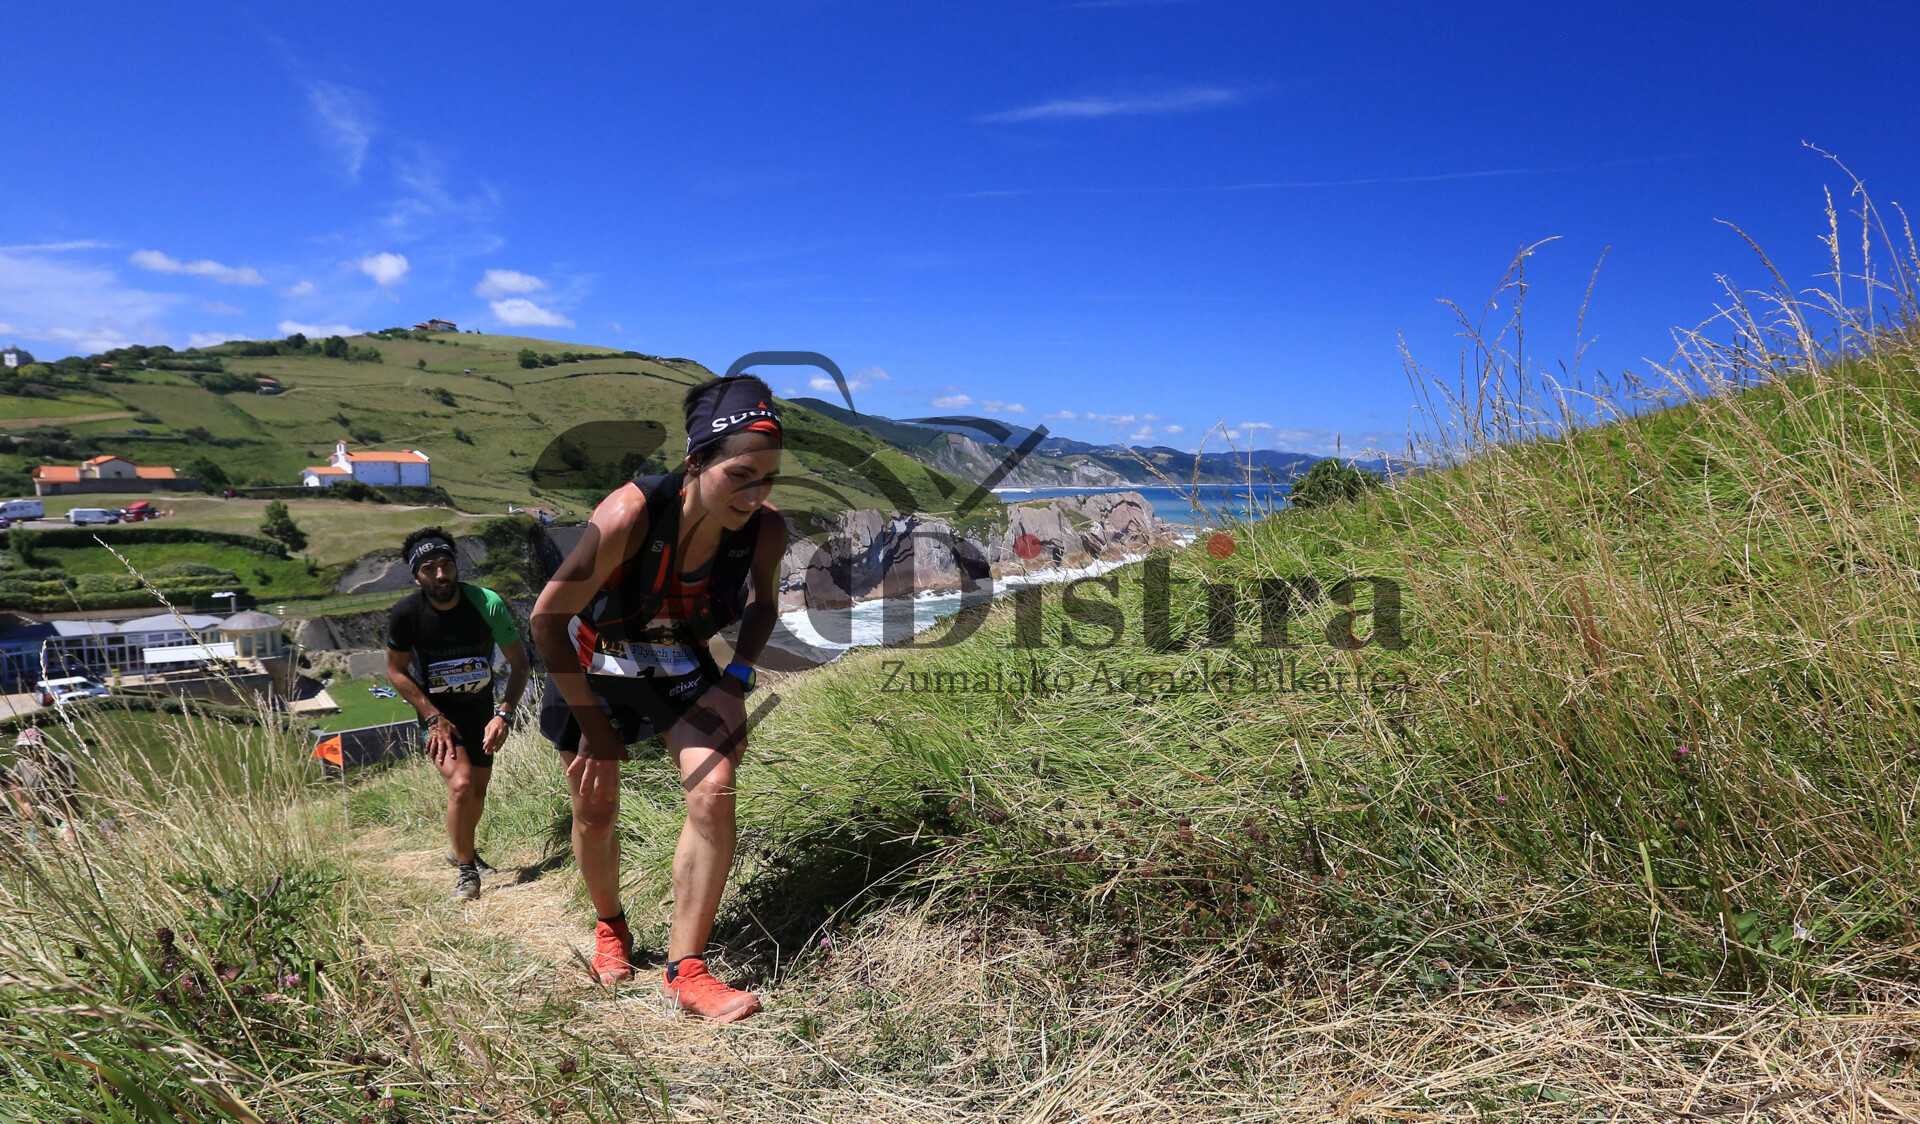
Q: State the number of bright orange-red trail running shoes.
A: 2